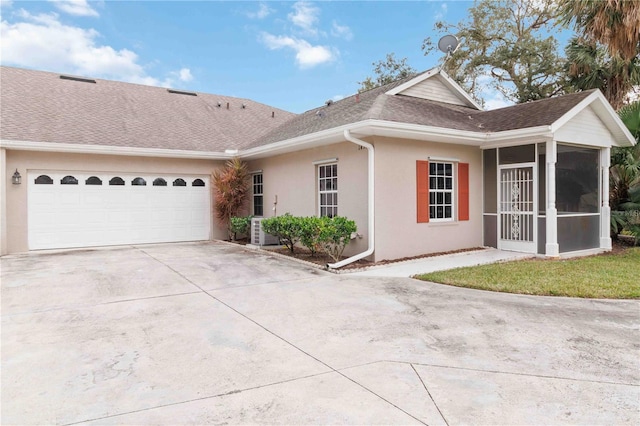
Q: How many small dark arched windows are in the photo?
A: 8